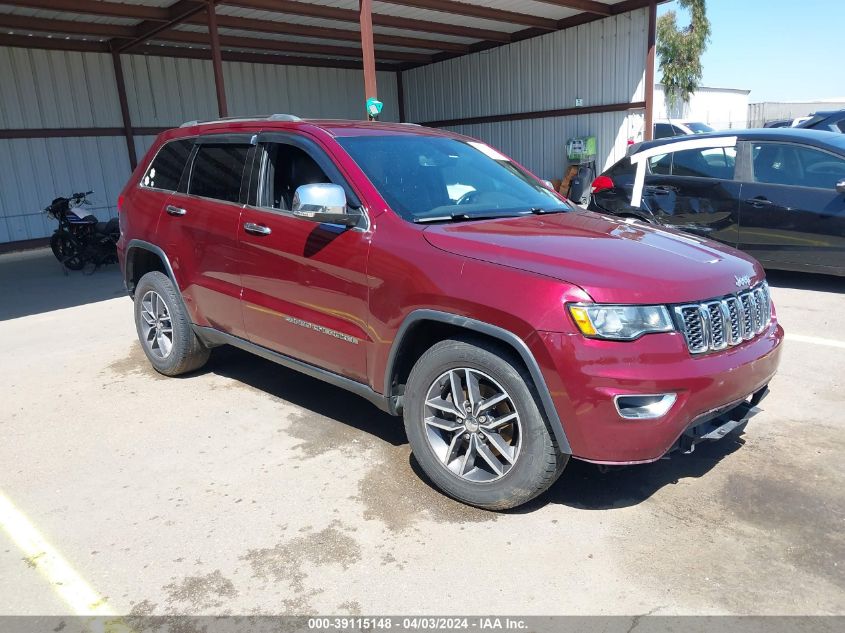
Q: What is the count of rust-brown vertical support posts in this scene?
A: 5